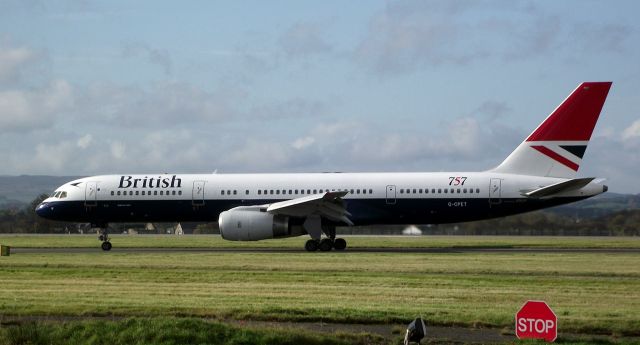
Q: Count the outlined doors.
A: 4